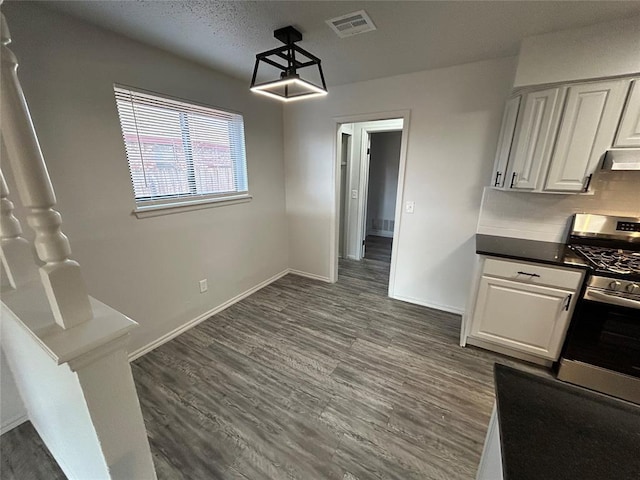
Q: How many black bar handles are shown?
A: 5